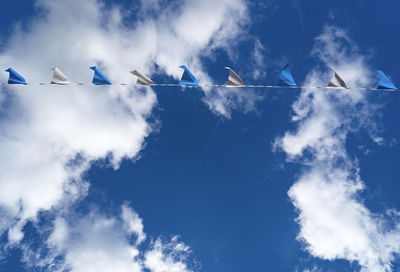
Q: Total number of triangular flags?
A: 9